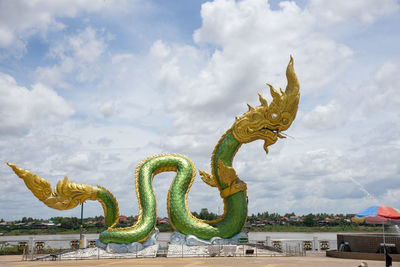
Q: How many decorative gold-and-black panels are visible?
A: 8